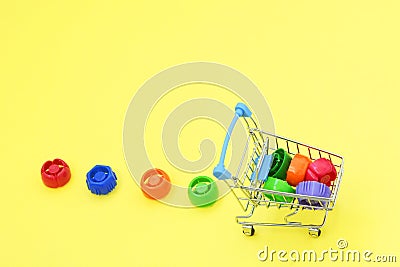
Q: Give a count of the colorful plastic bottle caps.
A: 9